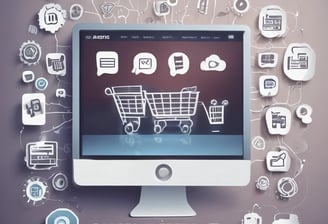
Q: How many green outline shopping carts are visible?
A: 0